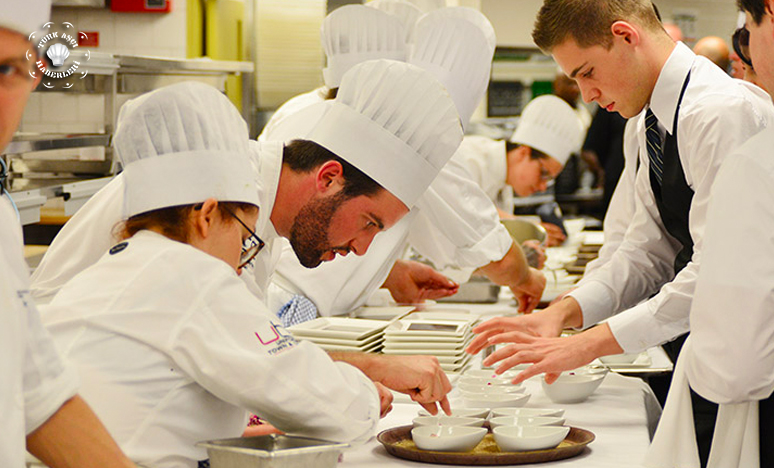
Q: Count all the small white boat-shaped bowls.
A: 12